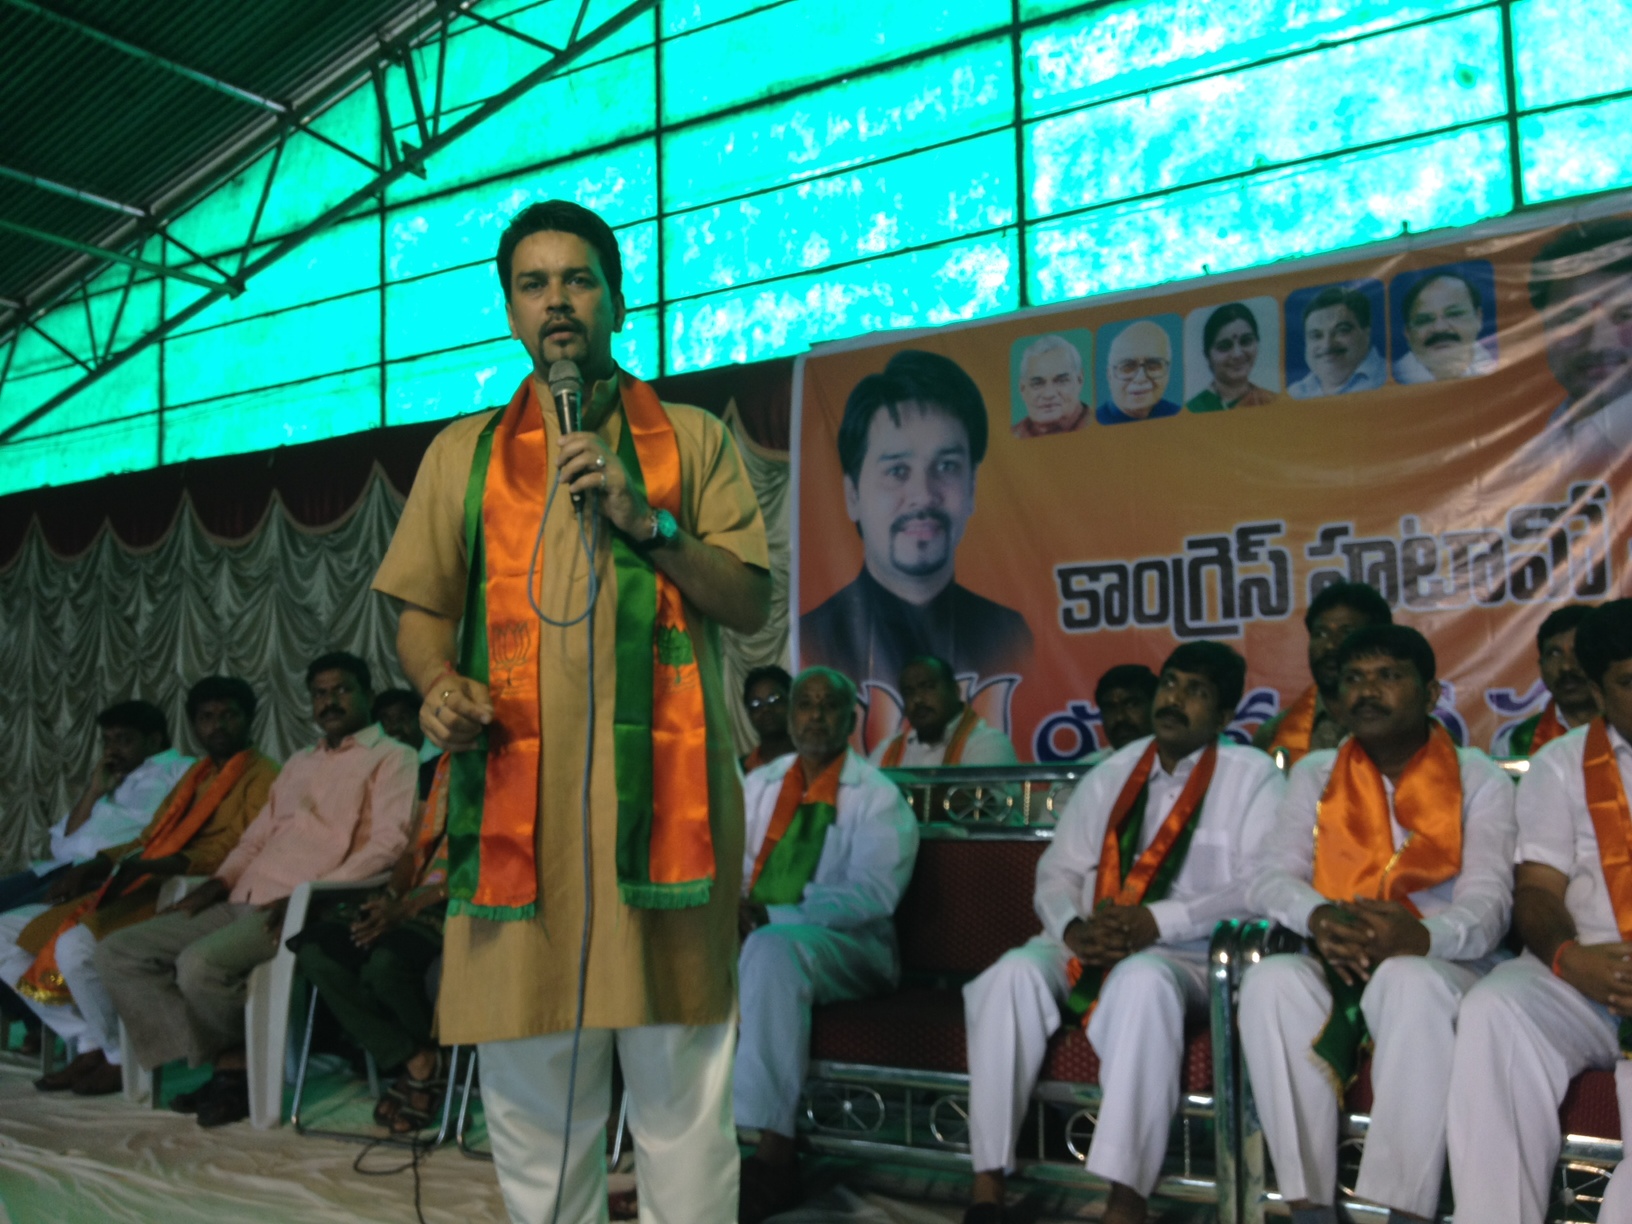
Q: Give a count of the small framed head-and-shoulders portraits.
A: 5